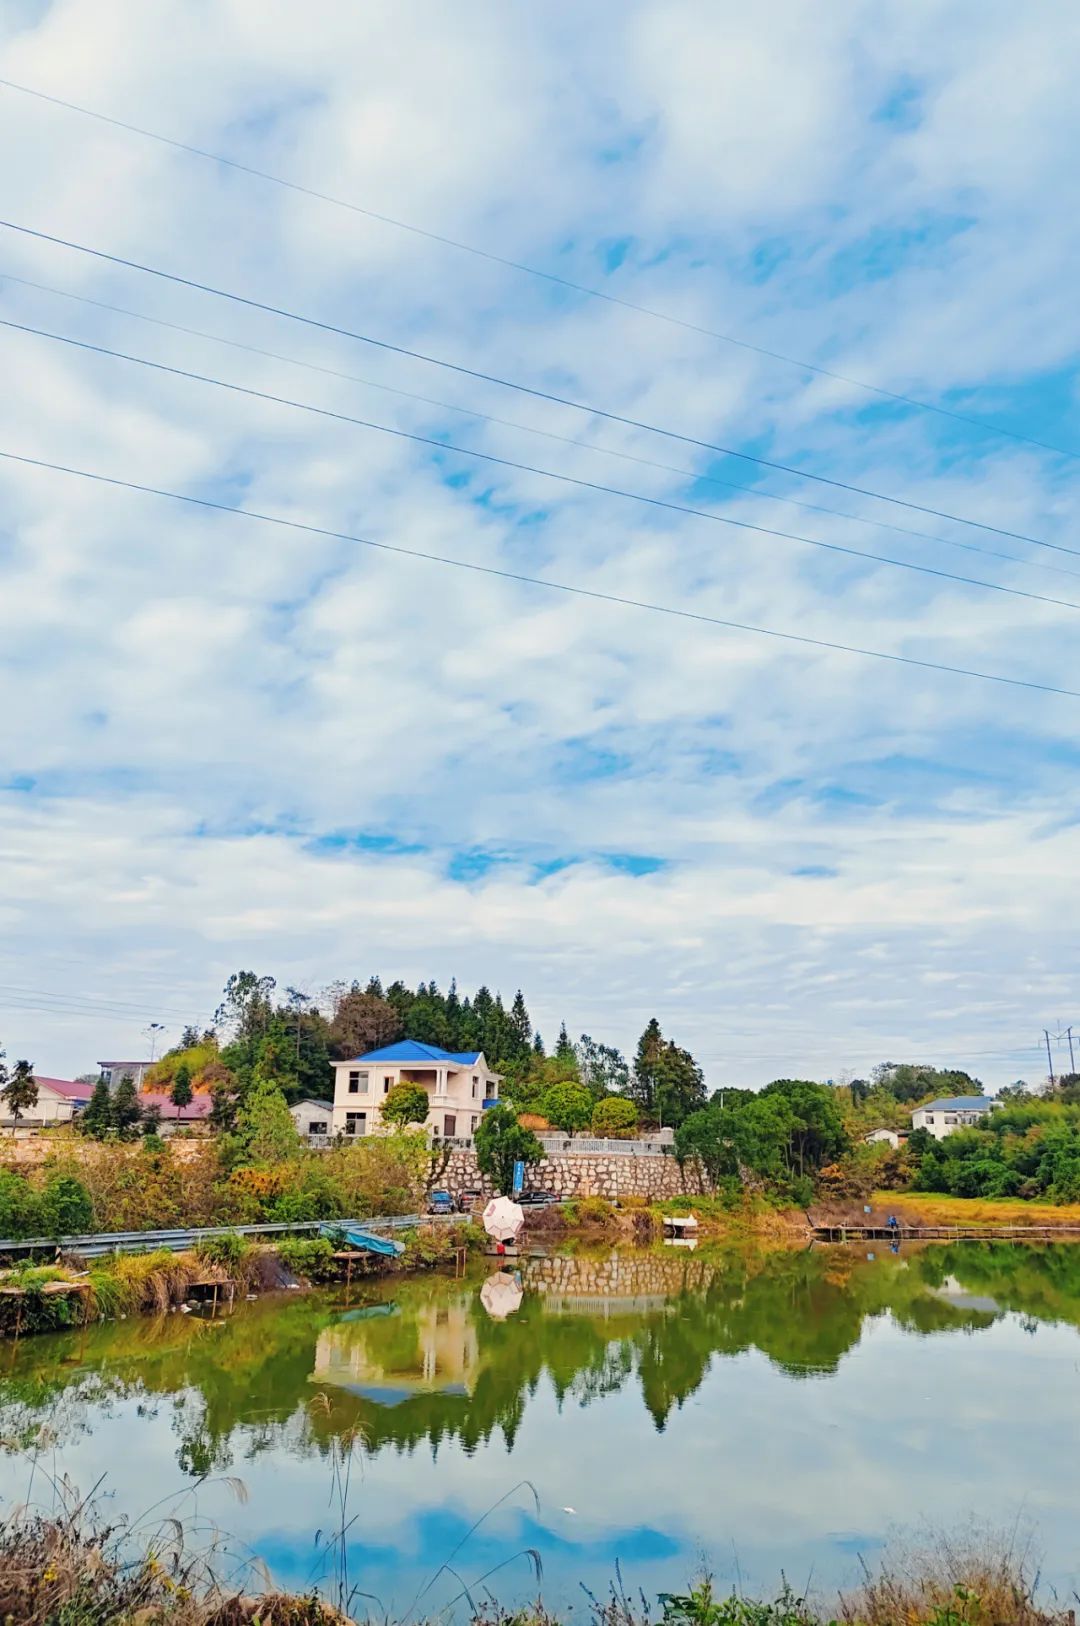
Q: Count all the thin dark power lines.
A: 5